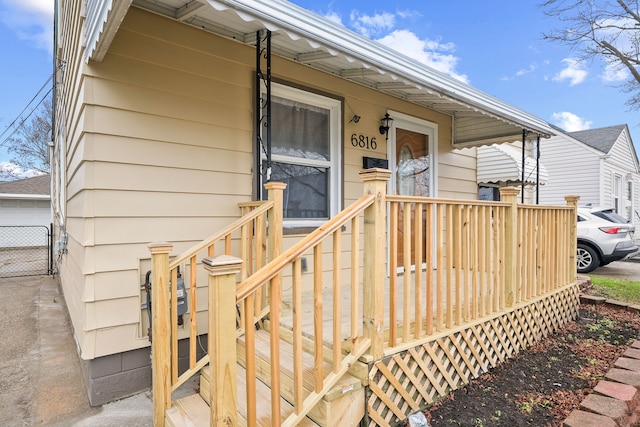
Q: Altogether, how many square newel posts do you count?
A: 6